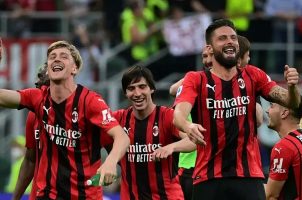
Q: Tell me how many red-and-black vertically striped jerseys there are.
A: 5